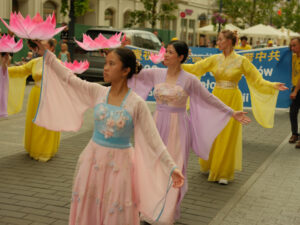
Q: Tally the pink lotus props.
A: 5